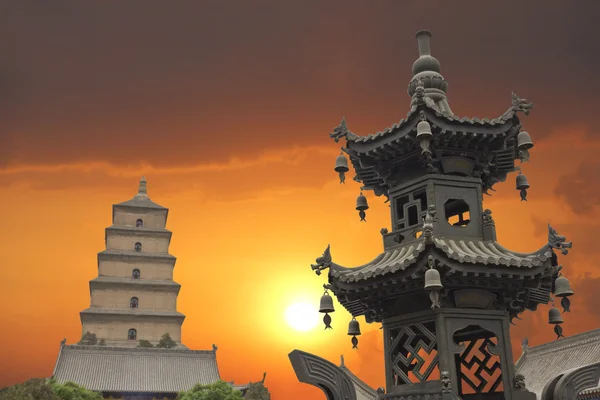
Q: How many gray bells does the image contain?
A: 10